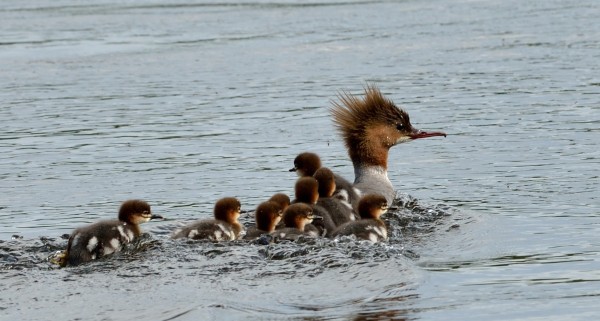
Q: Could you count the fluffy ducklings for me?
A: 9